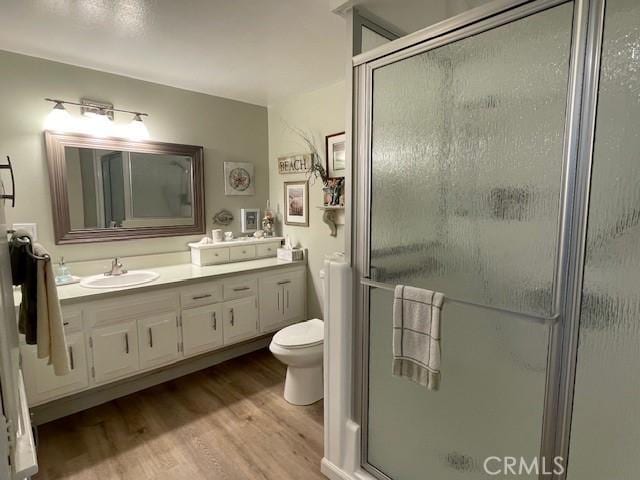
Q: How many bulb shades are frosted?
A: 3